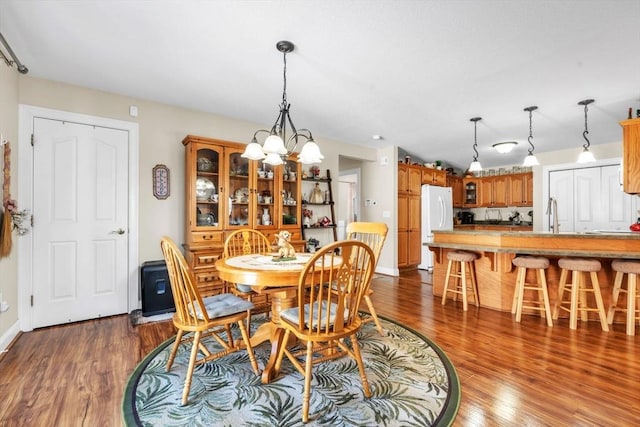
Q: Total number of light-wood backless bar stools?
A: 4